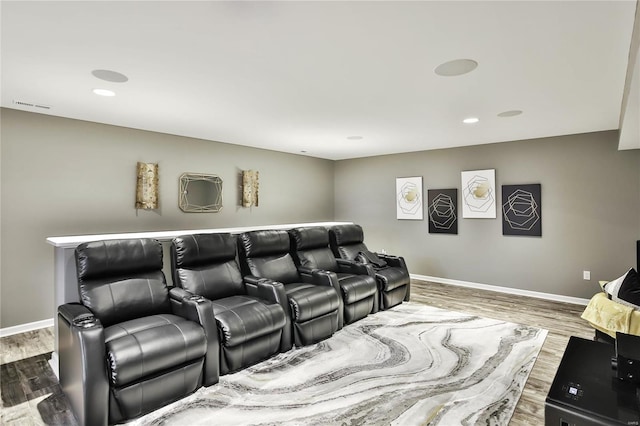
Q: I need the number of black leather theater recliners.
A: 5